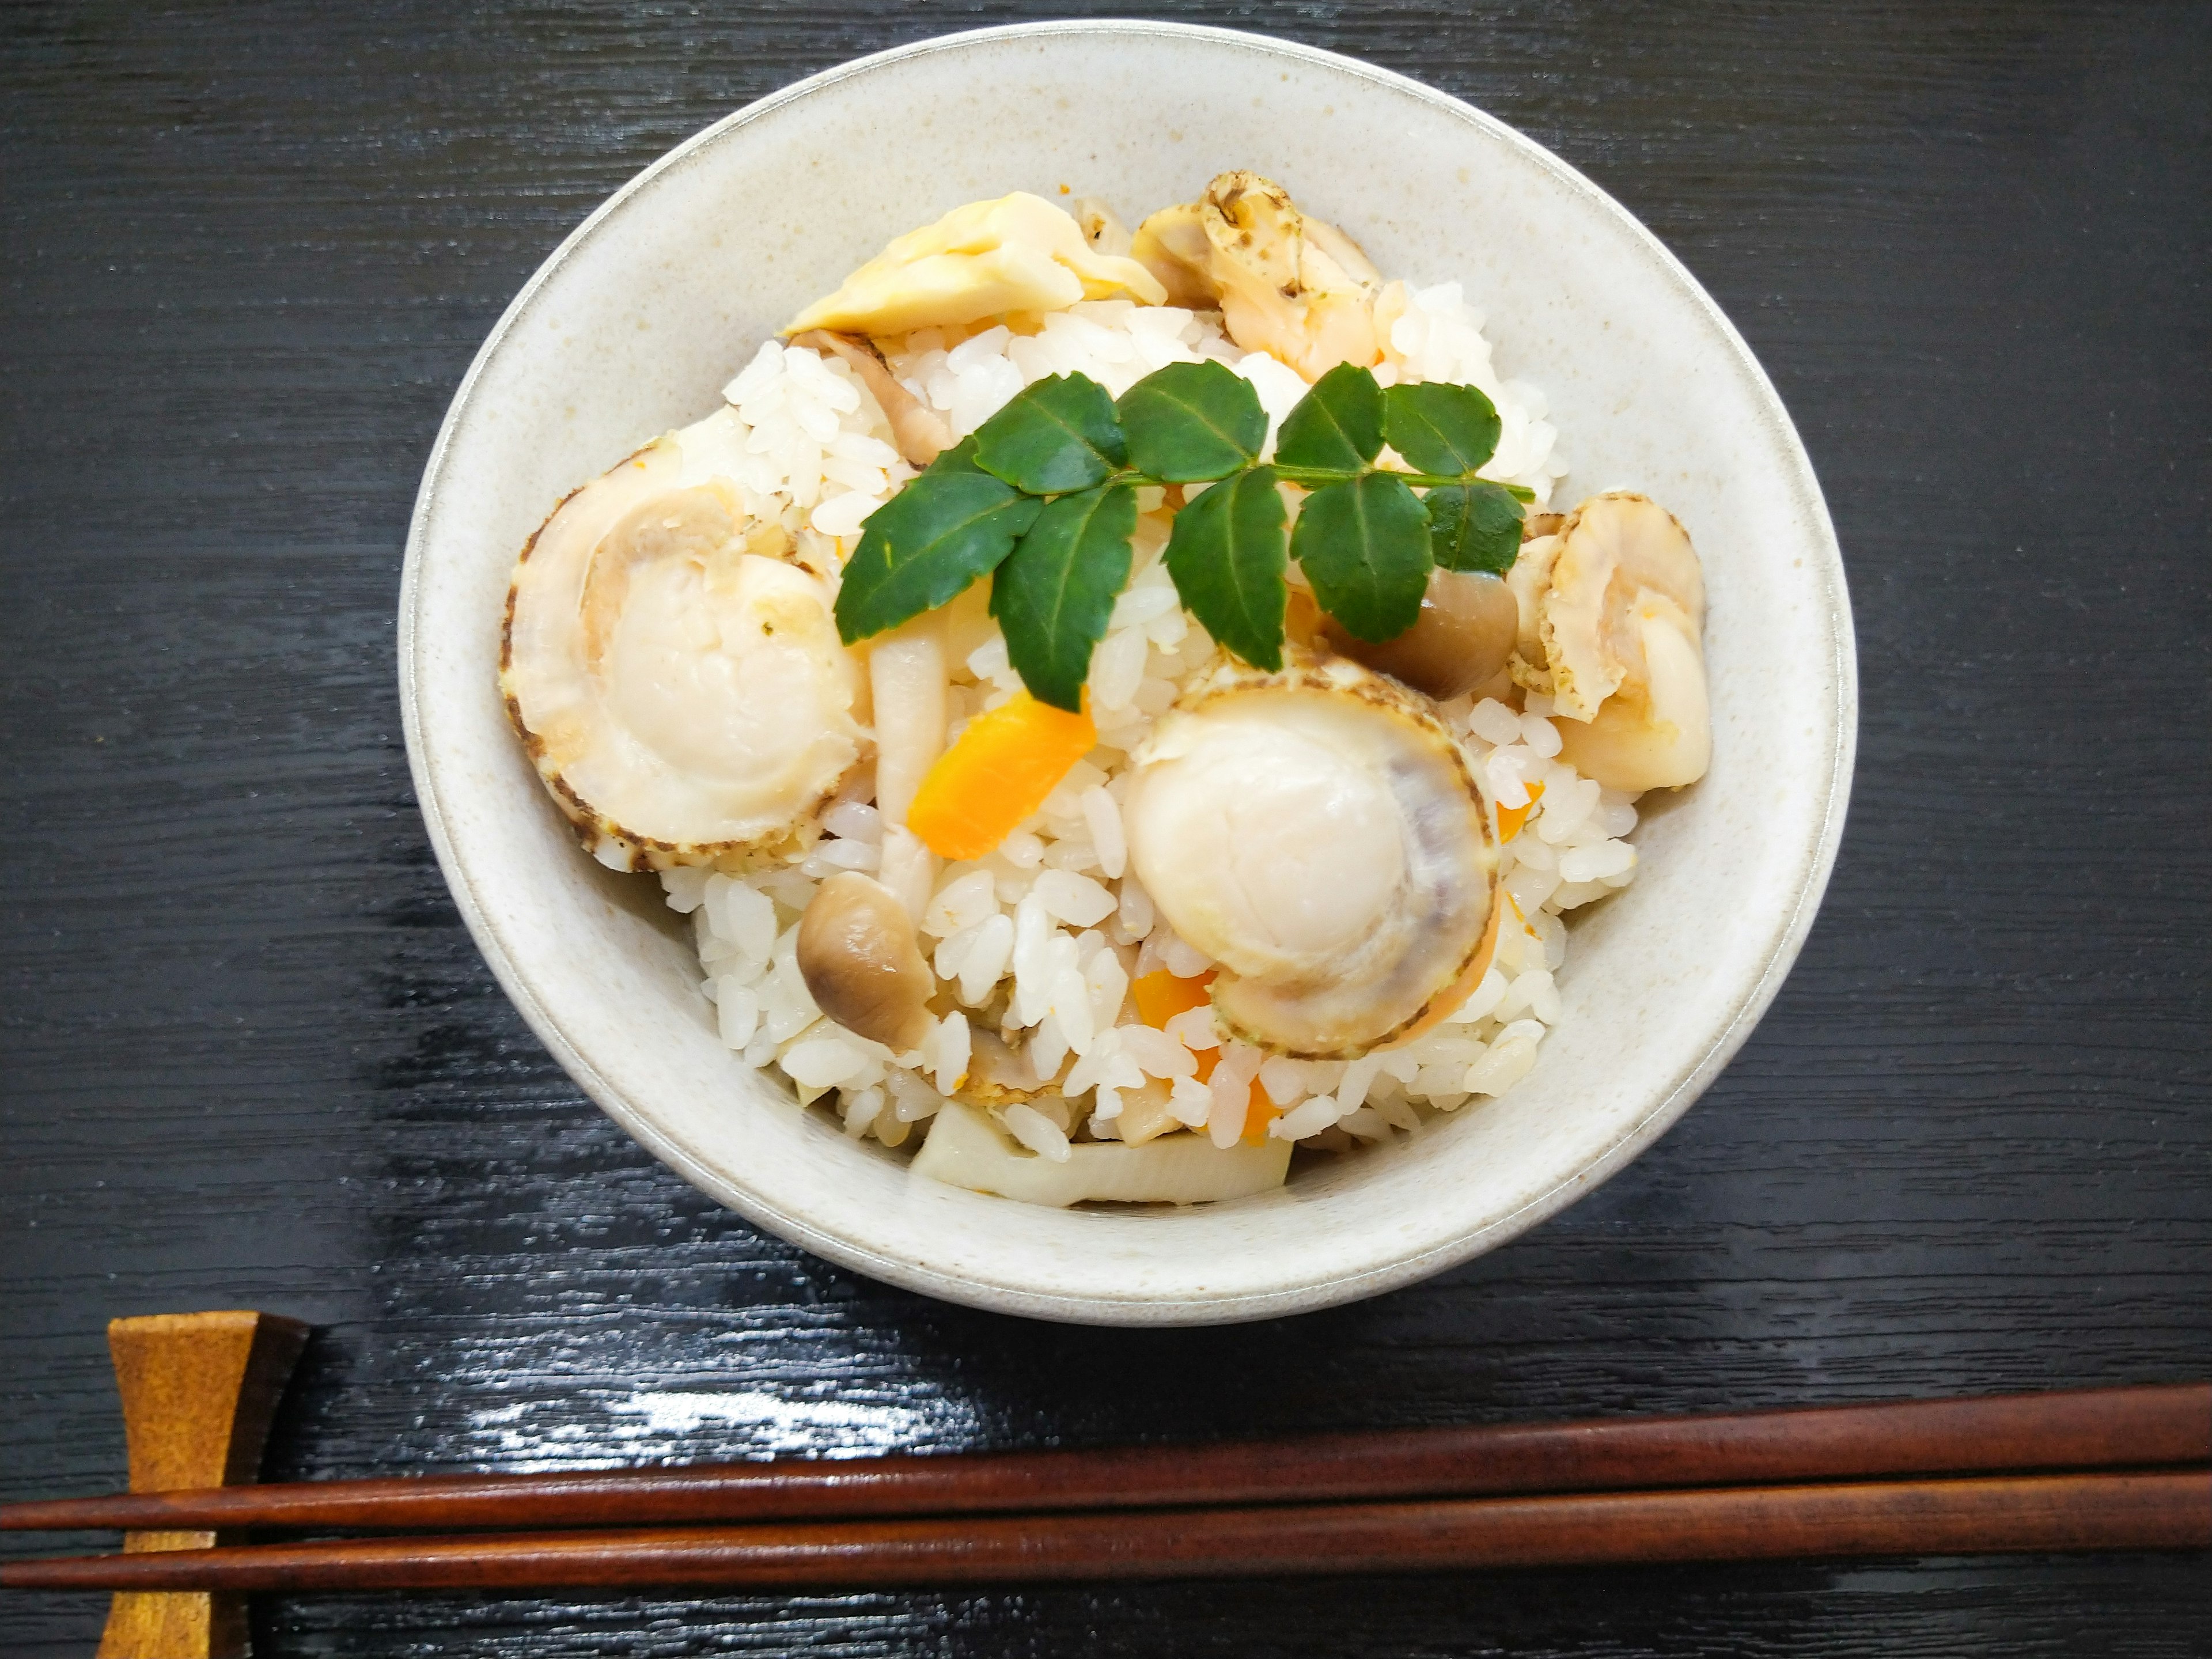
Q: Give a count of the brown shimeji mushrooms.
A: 2